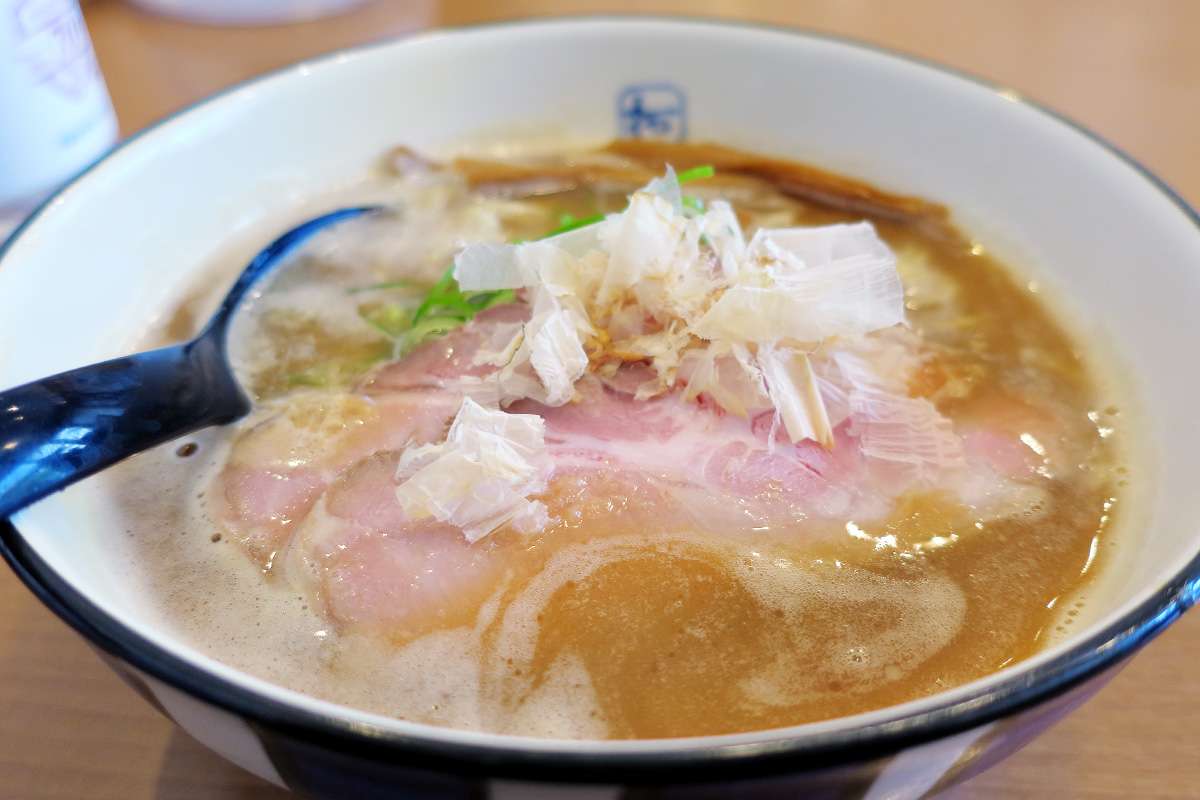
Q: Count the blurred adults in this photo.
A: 0